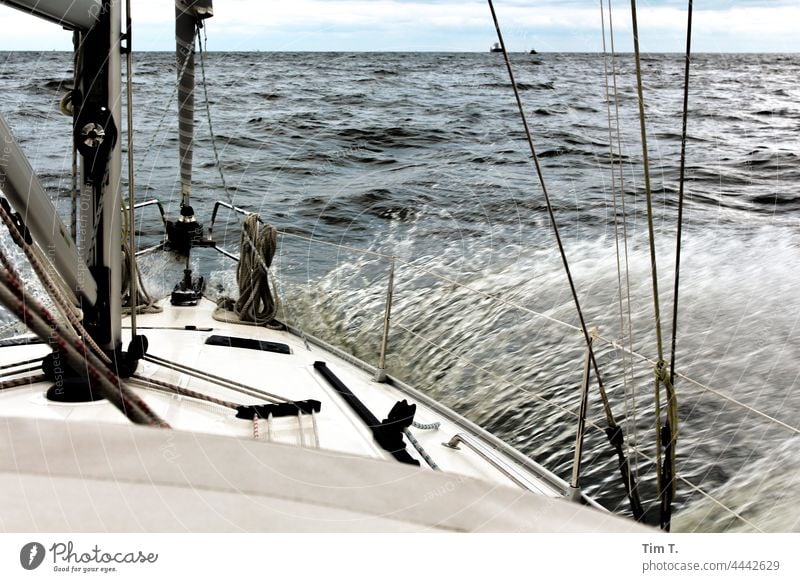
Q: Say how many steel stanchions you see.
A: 2